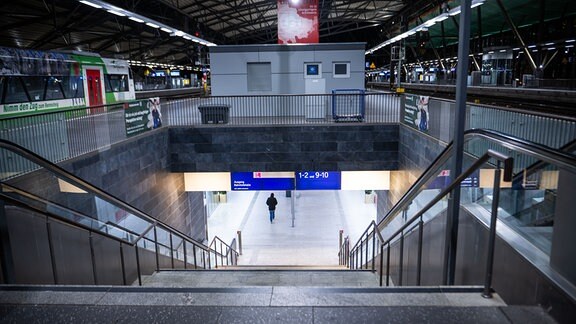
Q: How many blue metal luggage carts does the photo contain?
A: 1